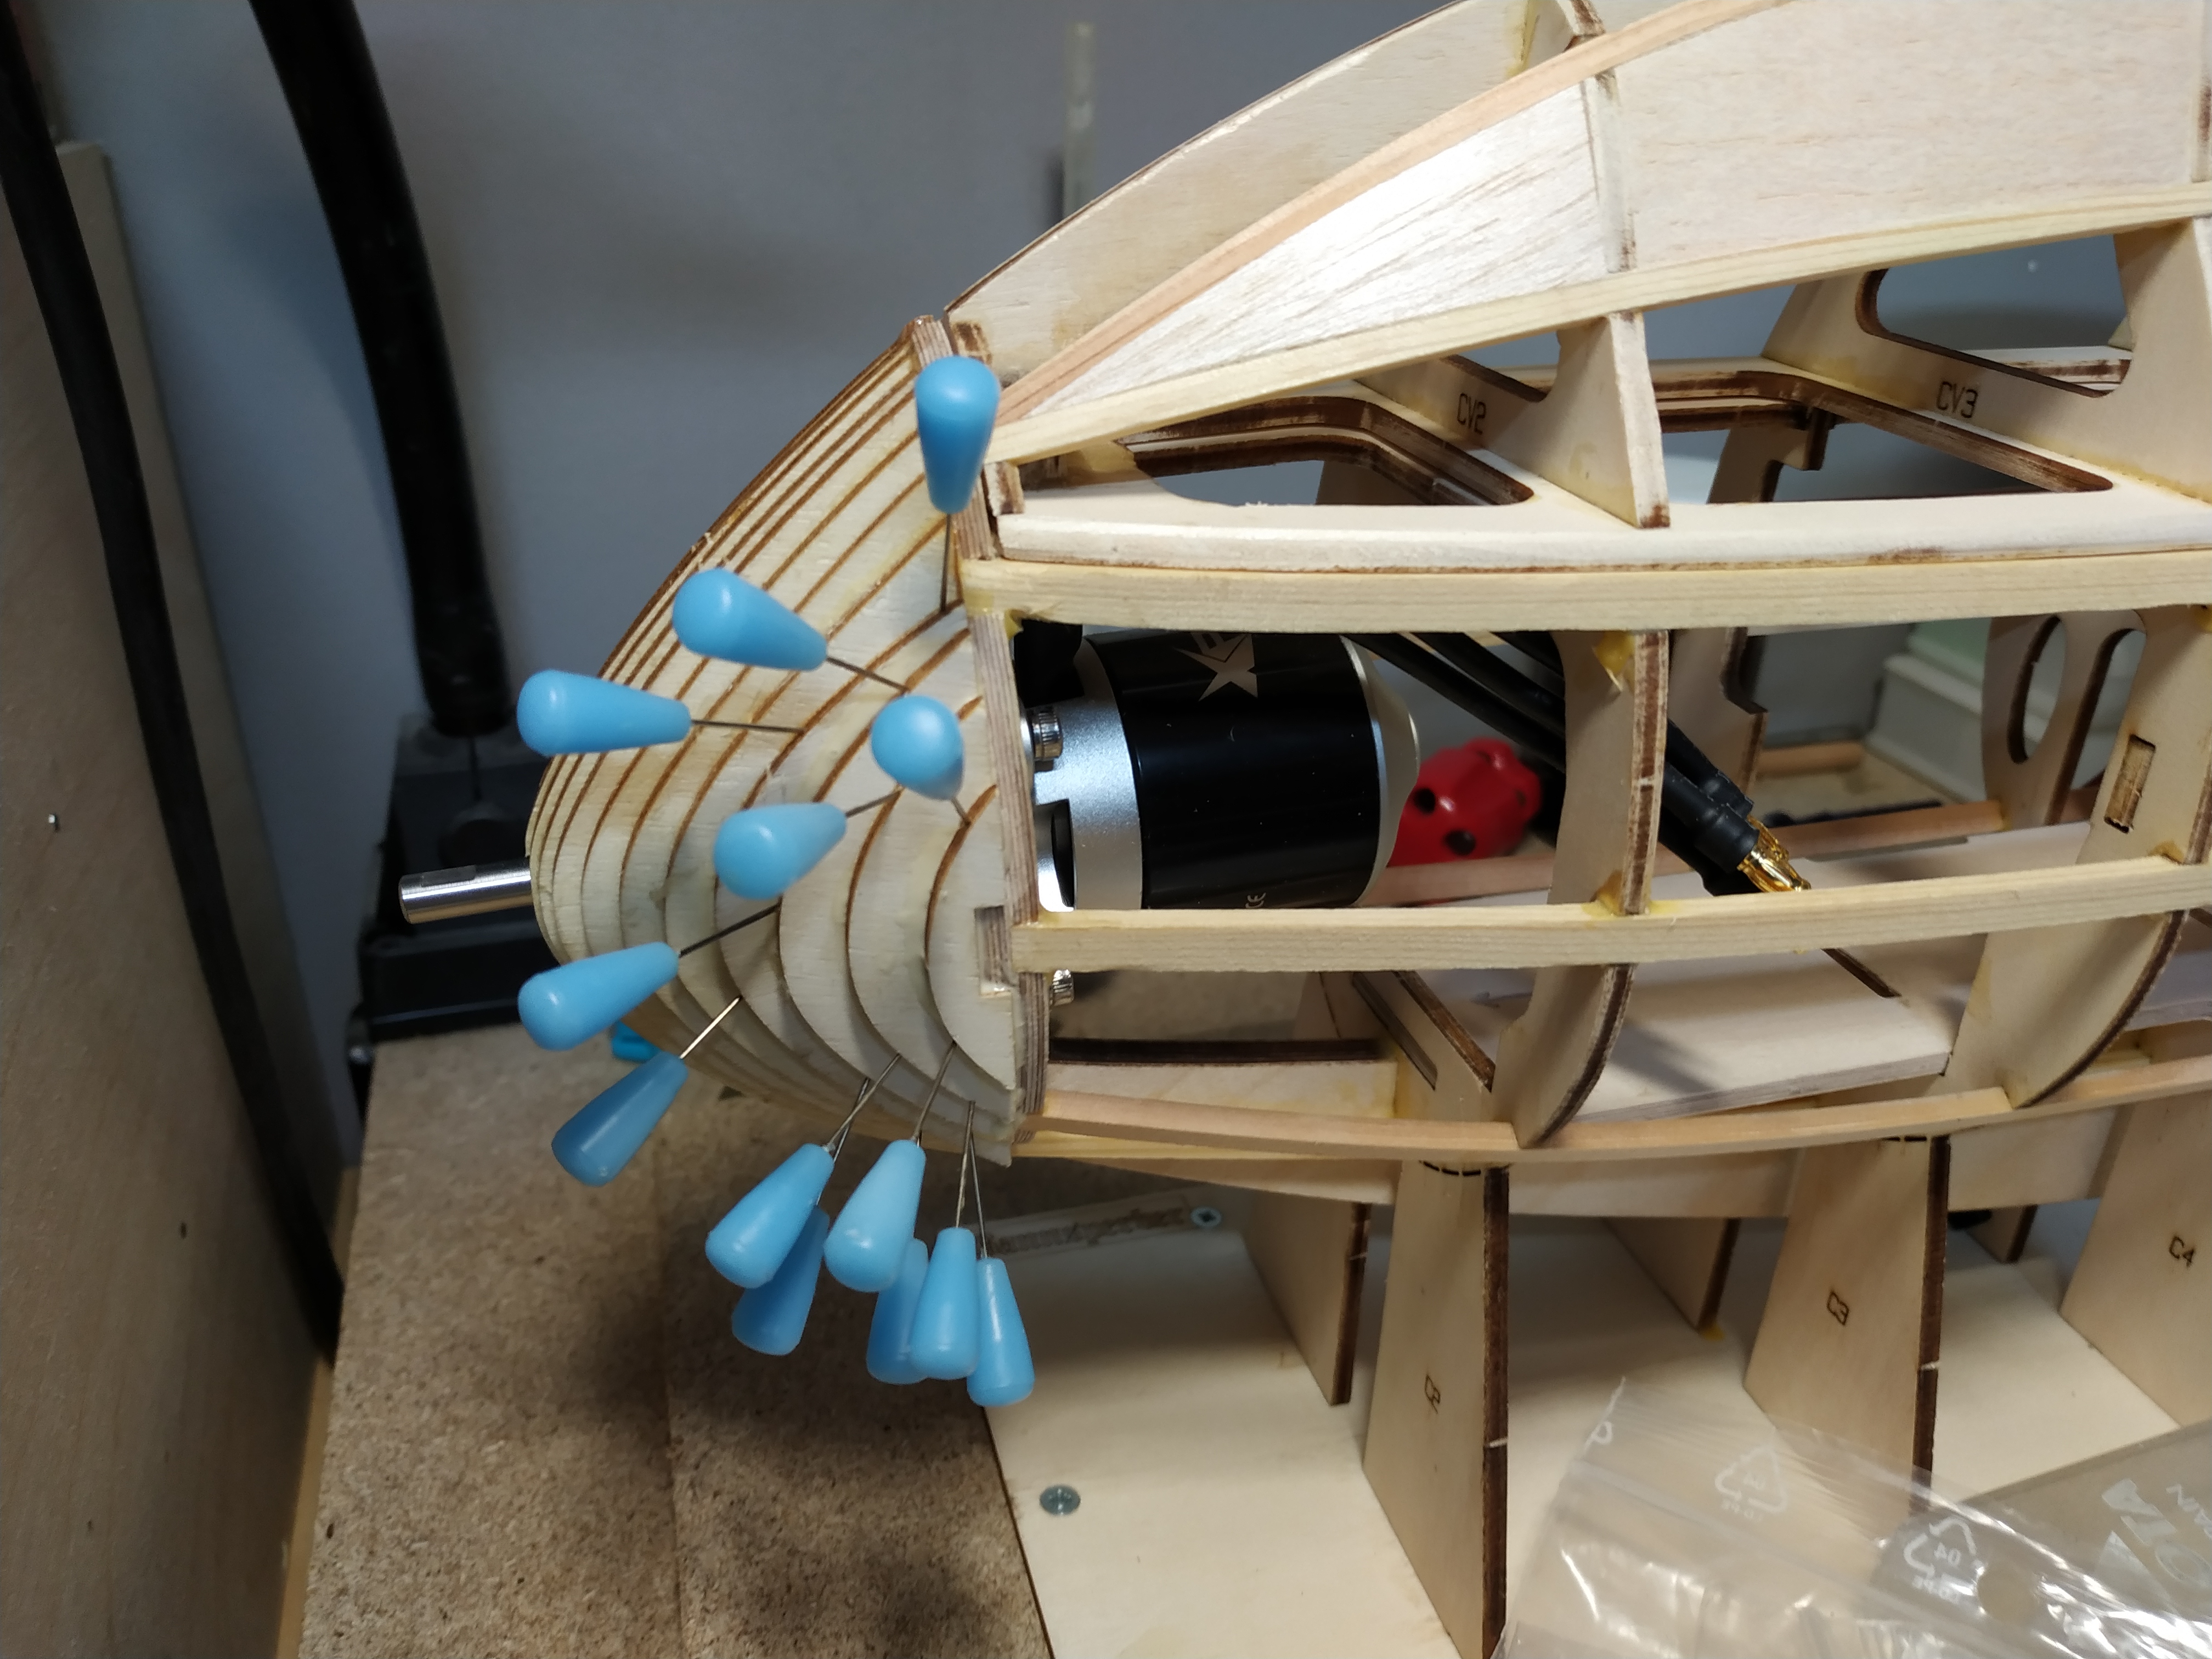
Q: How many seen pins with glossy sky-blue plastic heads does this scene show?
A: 13